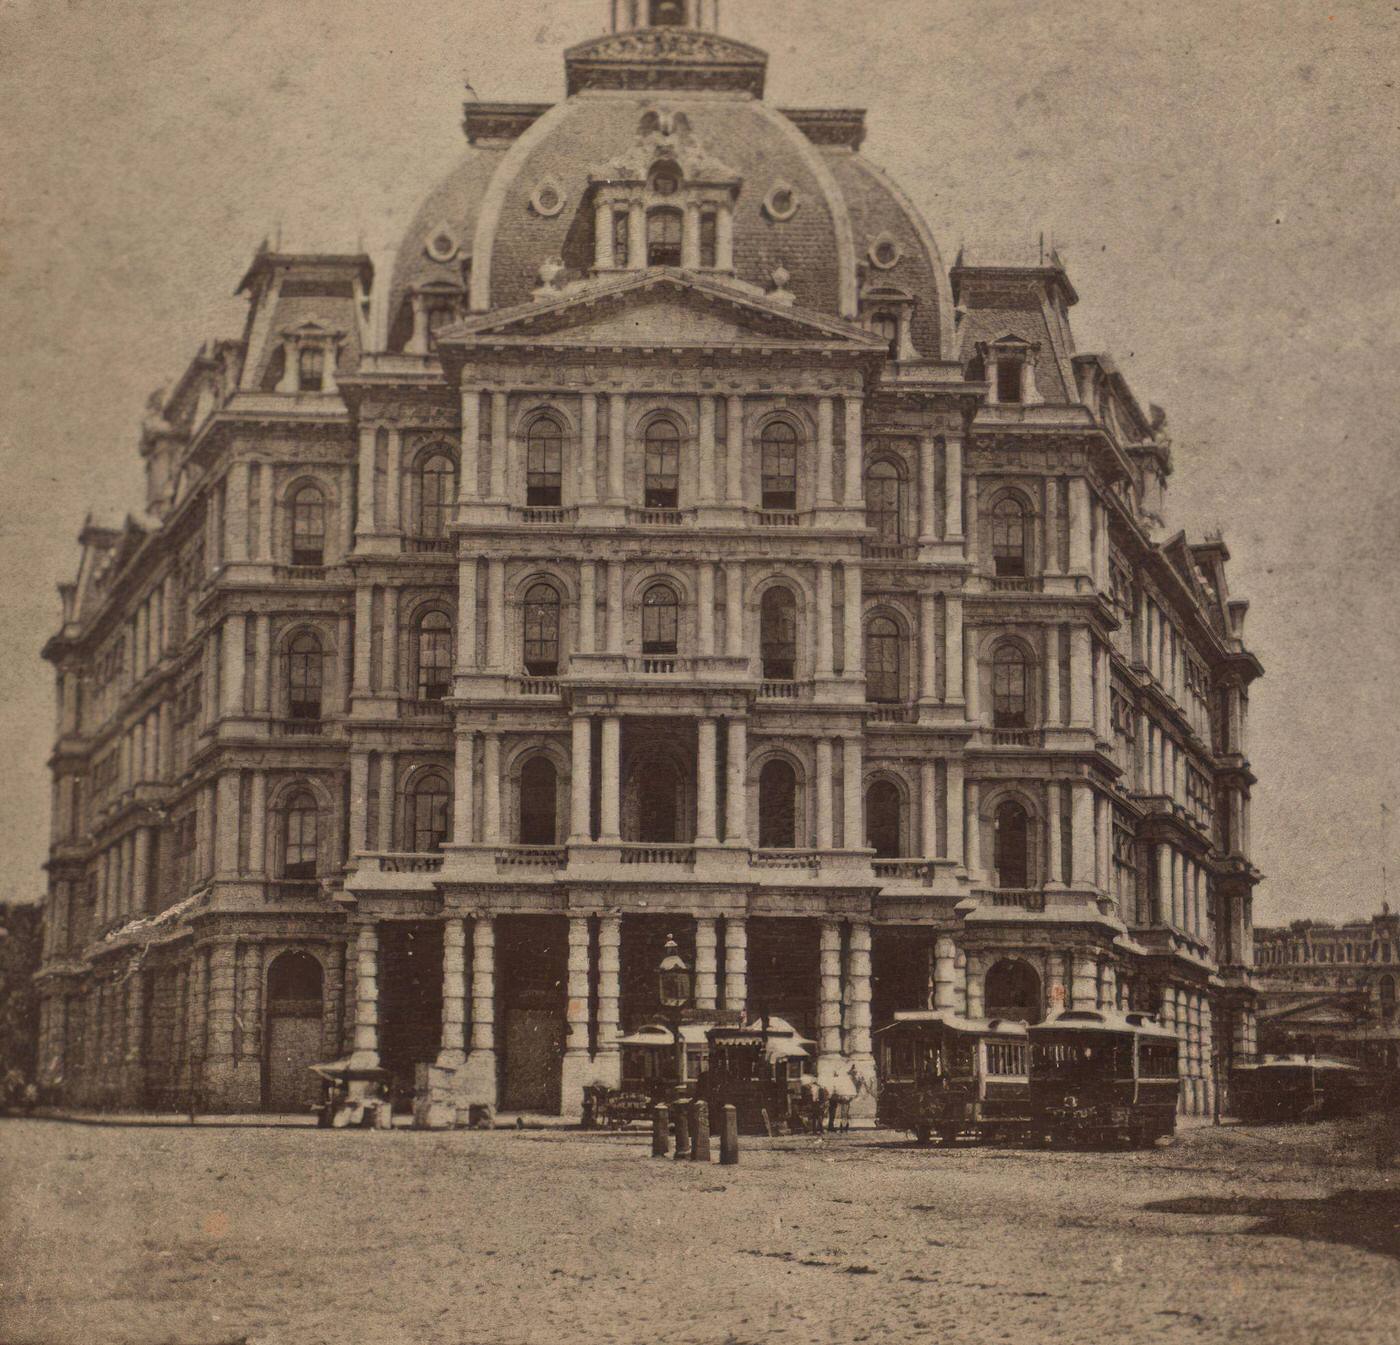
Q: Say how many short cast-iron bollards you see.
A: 4